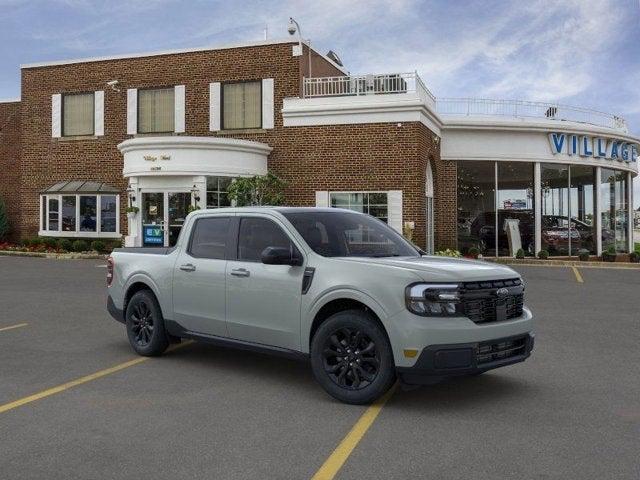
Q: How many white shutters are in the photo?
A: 8